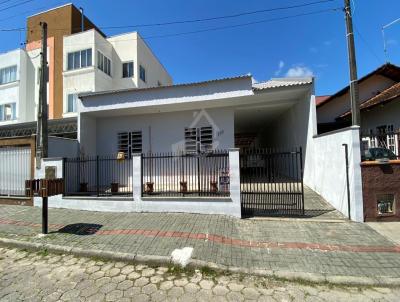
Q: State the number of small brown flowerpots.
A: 5